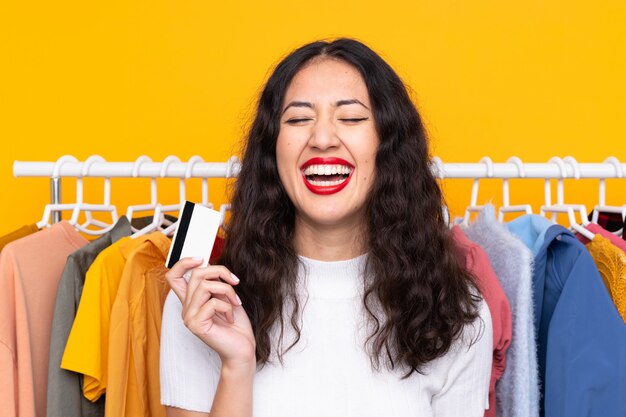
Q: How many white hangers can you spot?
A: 12